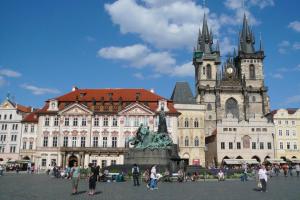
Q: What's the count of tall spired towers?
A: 2